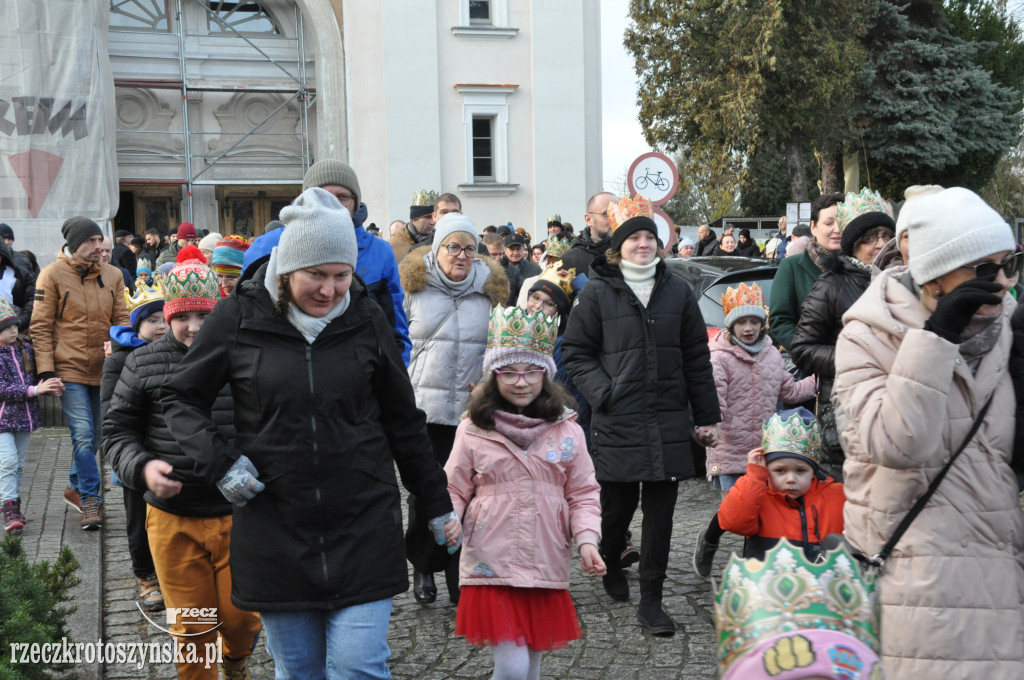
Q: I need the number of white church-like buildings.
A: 1